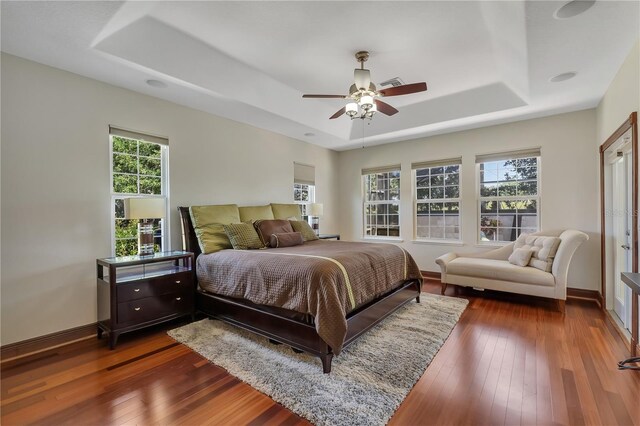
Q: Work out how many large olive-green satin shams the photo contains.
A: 3